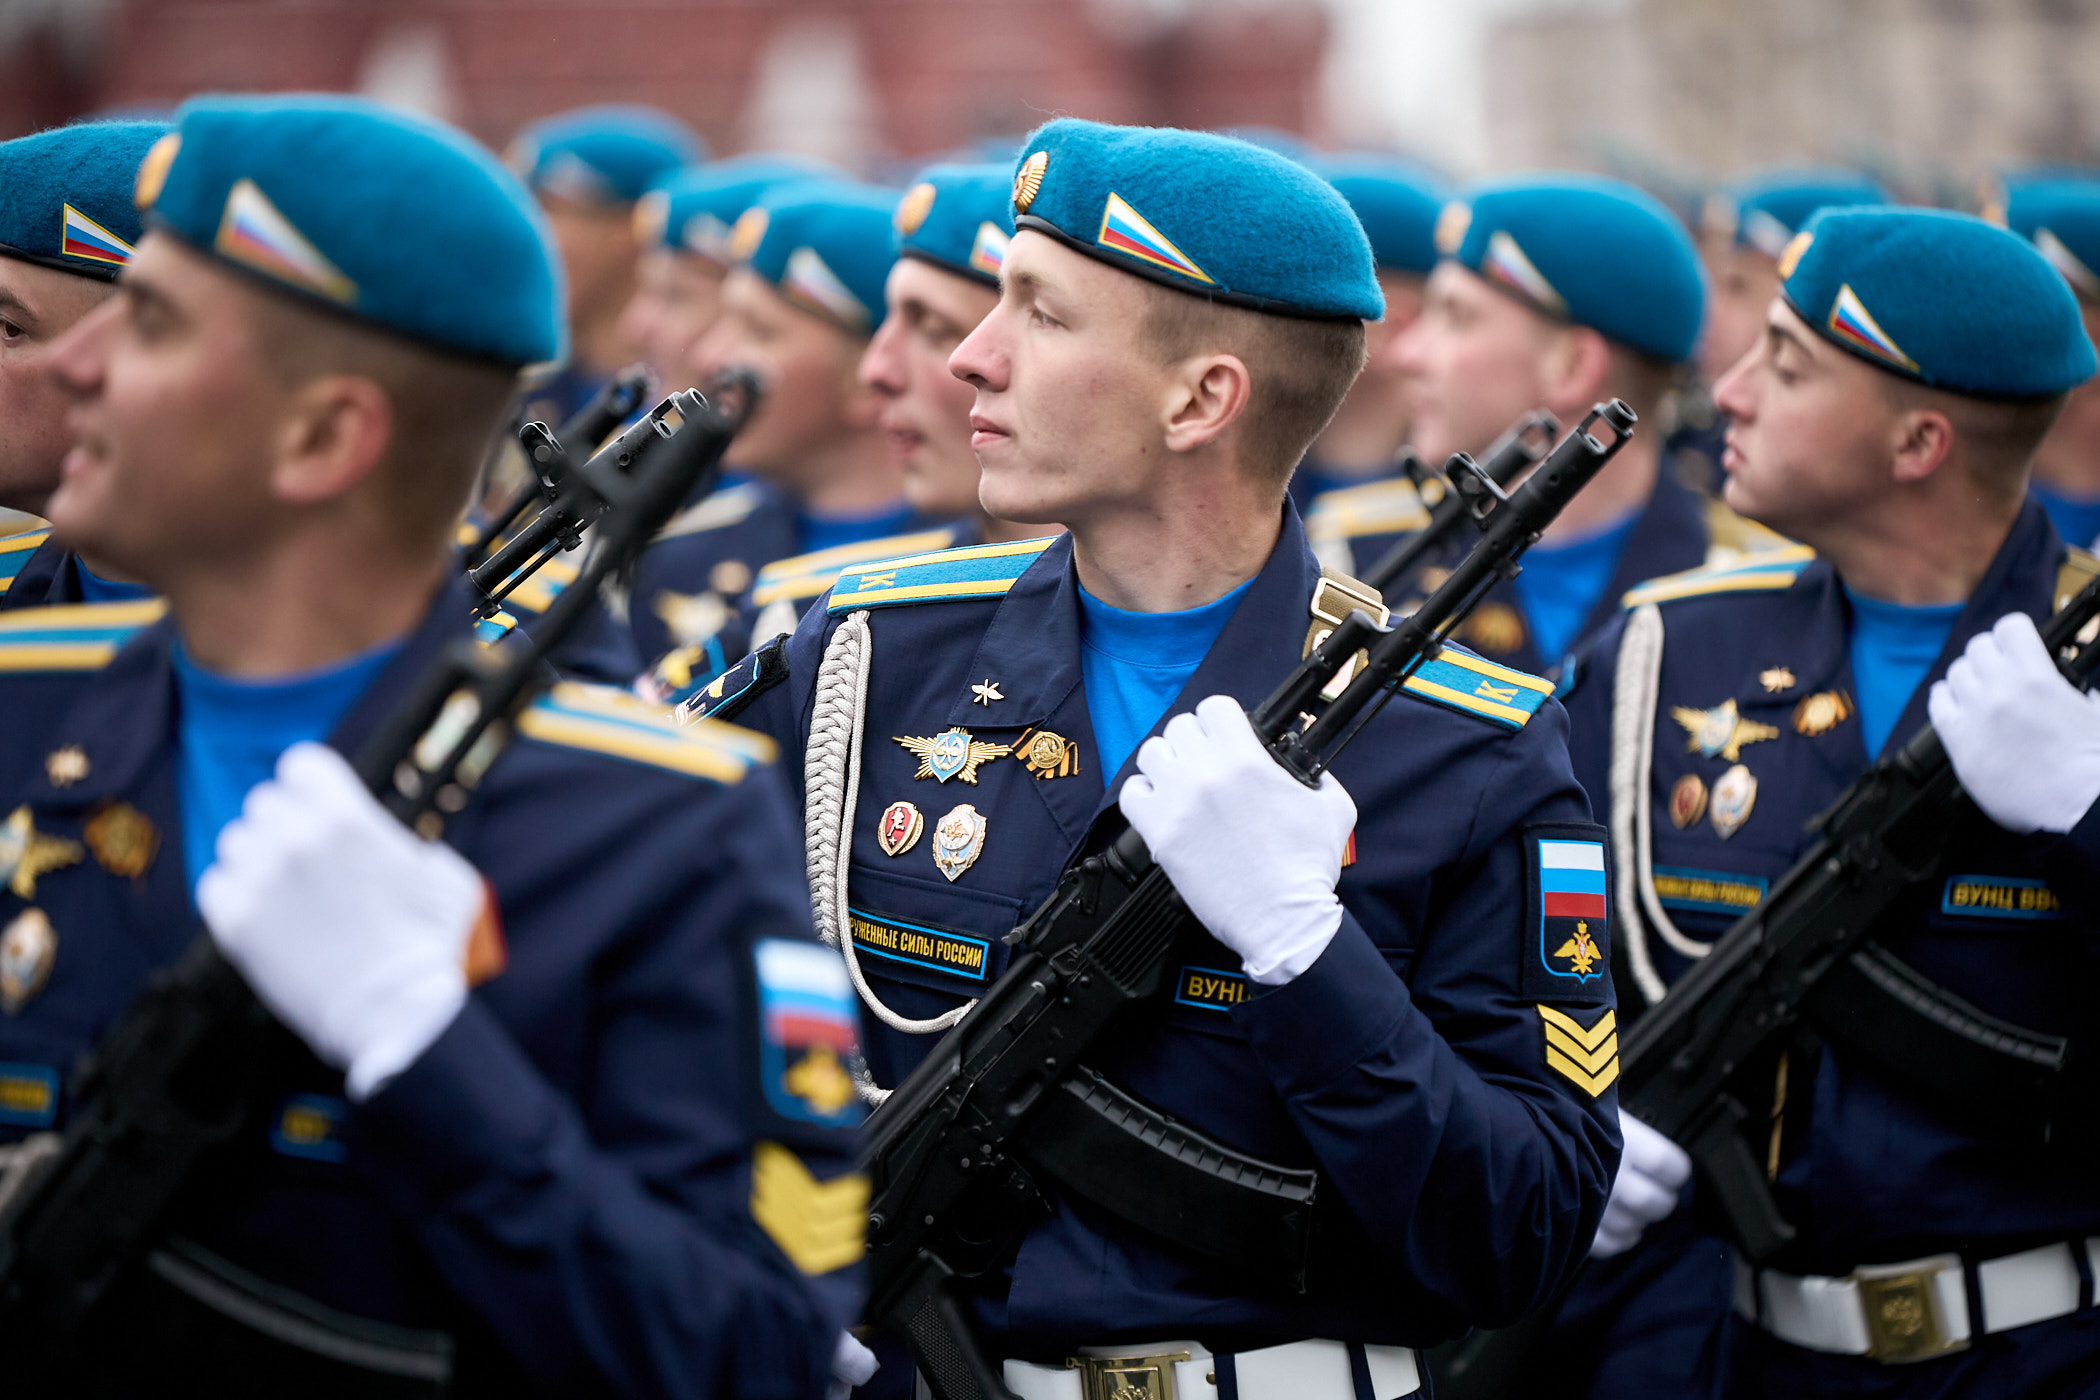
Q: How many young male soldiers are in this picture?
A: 12